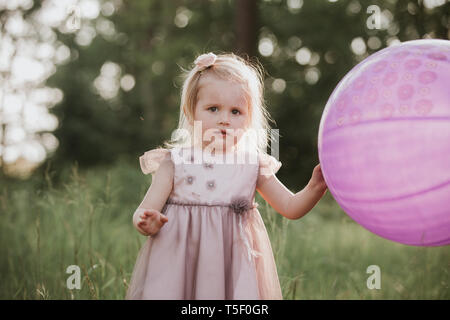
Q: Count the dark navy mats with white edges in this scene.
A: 0